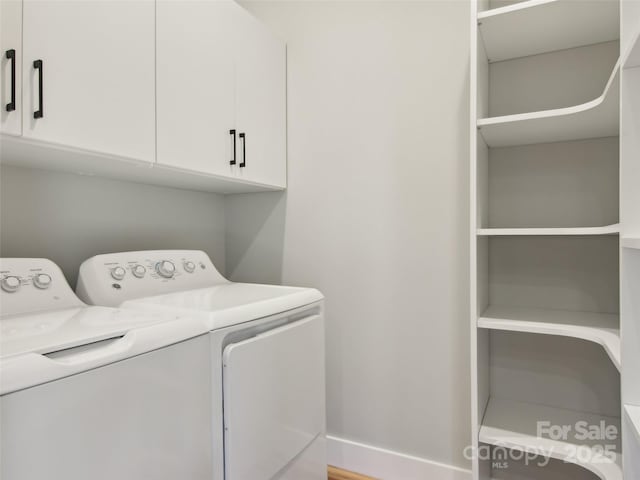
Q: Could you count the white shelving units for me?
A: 1